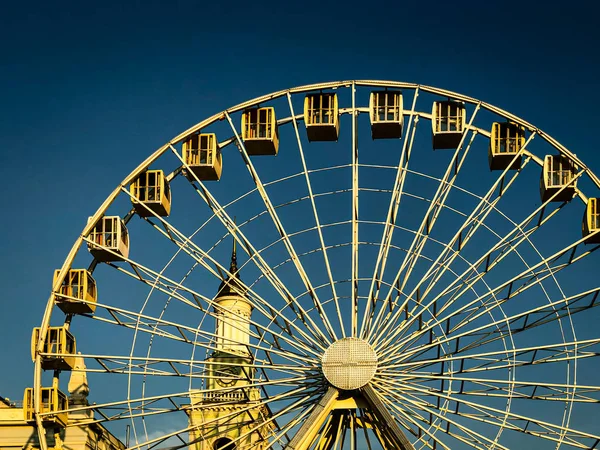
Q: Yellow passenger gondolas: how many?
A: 13